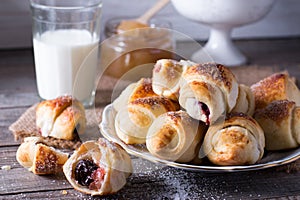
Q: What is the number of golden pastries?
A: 12